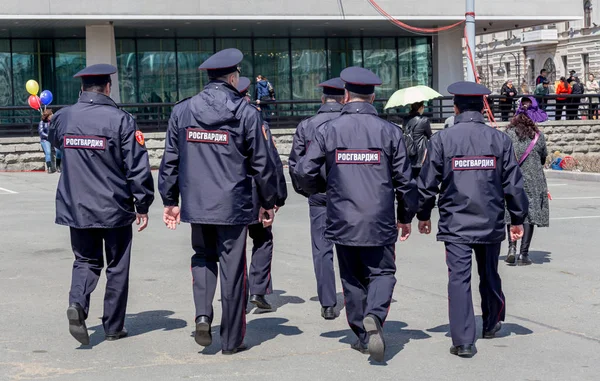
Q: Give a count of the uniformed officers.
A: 6